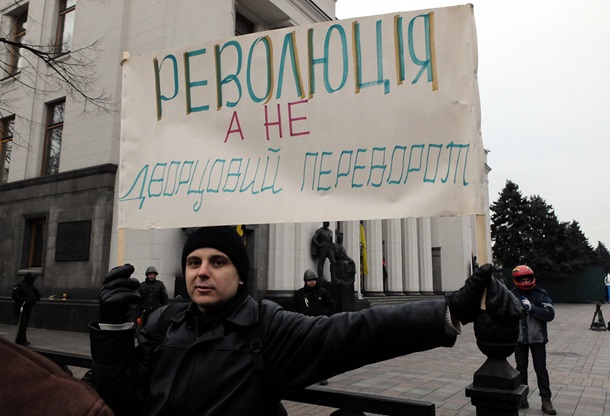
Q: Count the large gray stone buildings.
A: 1